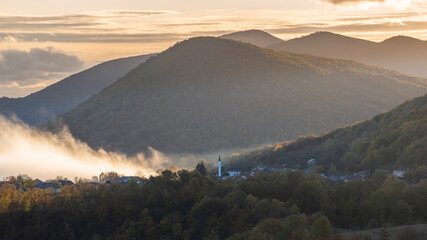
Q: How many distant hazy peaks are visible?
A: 3